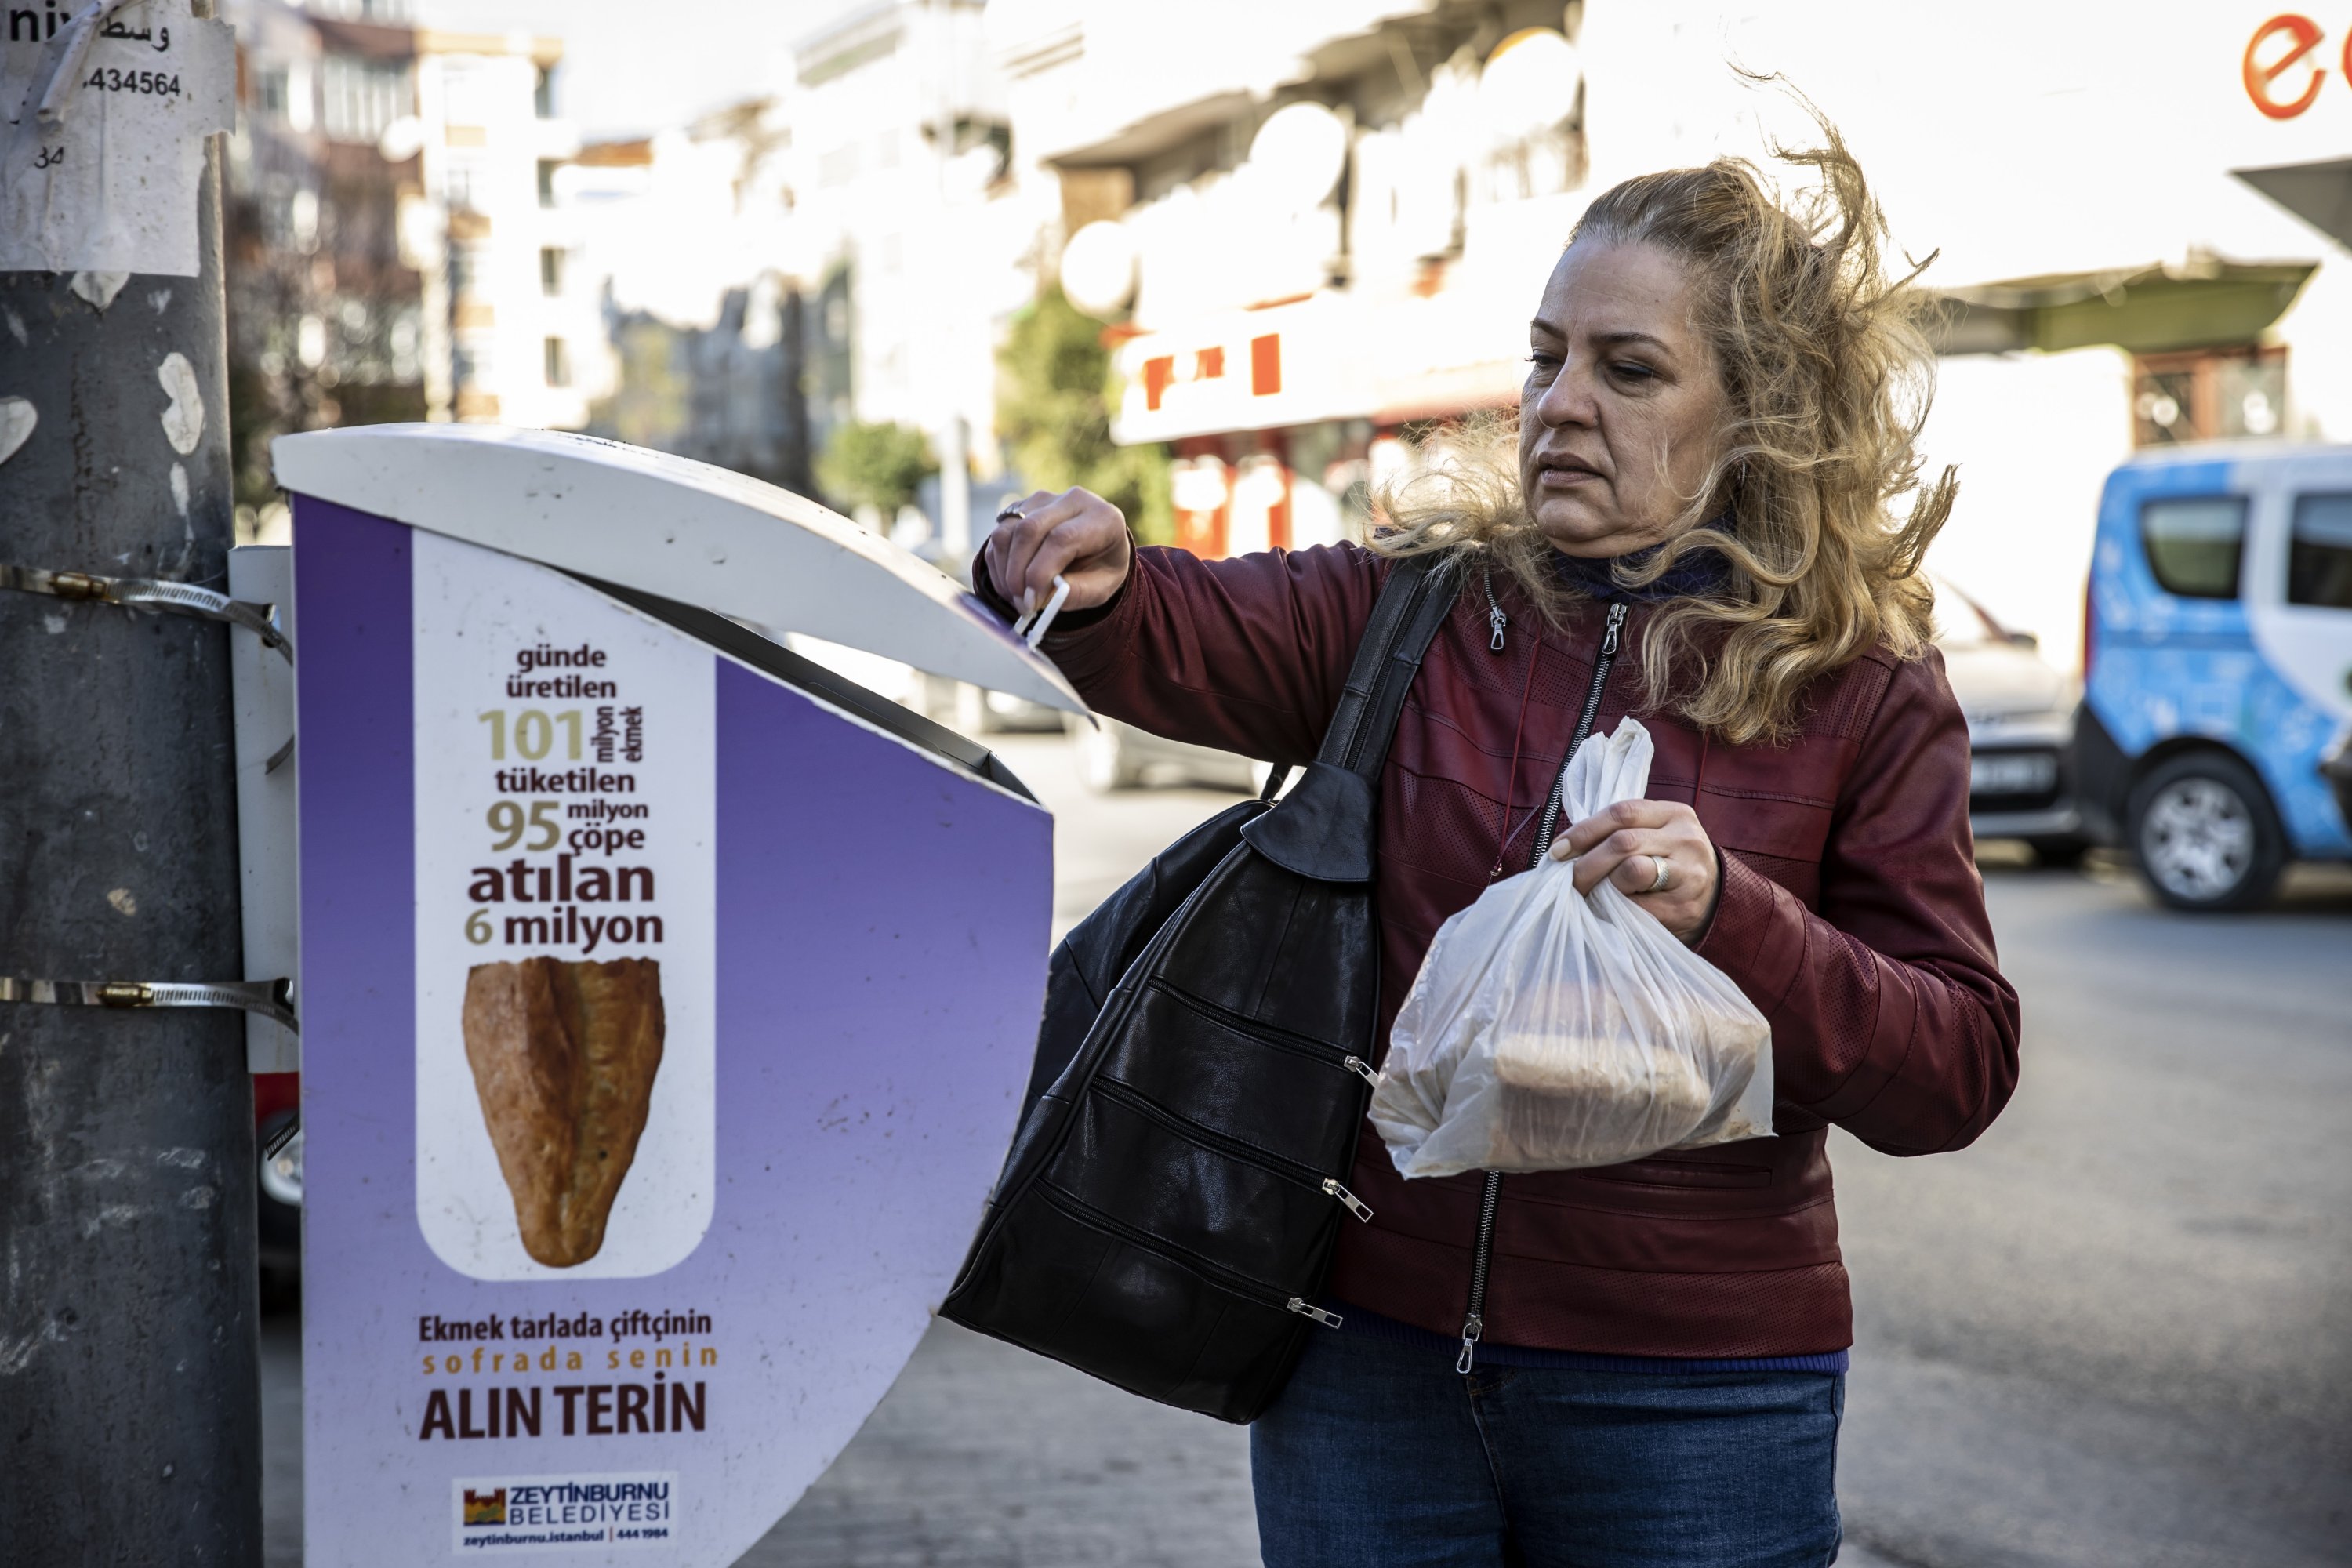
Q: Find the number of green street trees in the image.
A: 2